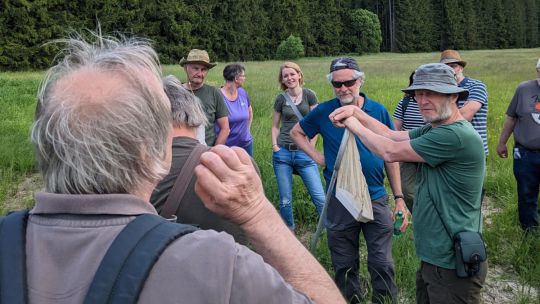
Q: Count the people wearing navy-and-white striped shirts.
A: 2